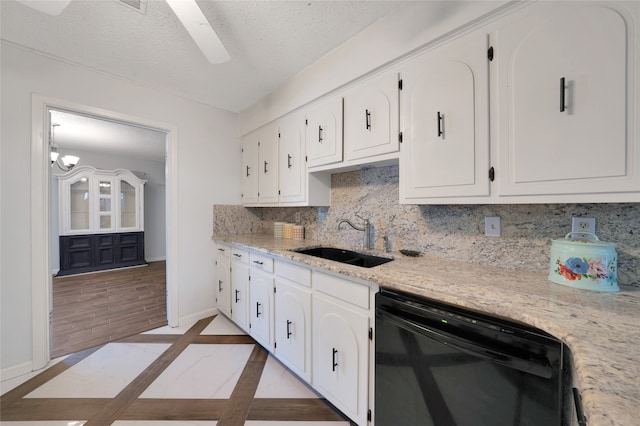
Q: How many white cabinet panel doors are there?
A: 12